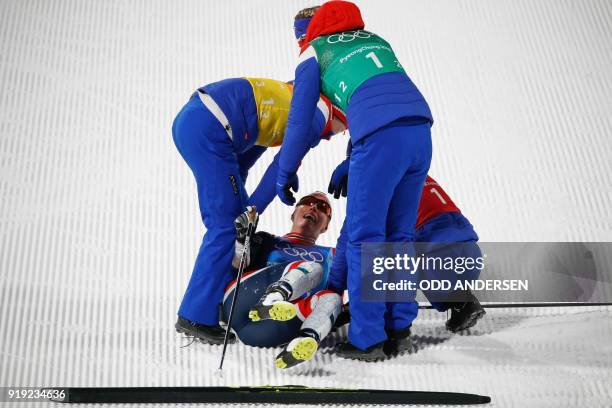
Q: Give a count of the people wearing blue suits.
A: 3